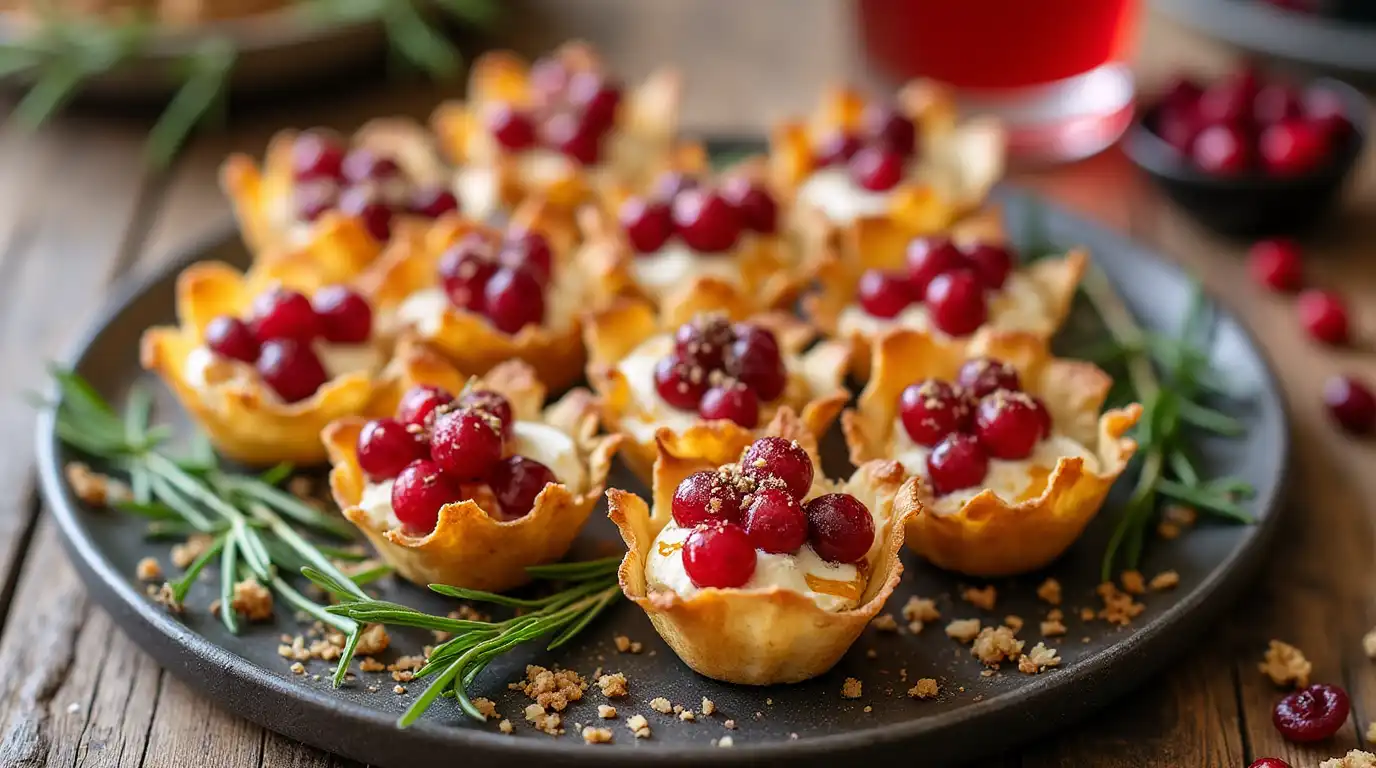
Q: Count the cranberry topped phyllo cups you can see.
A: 11